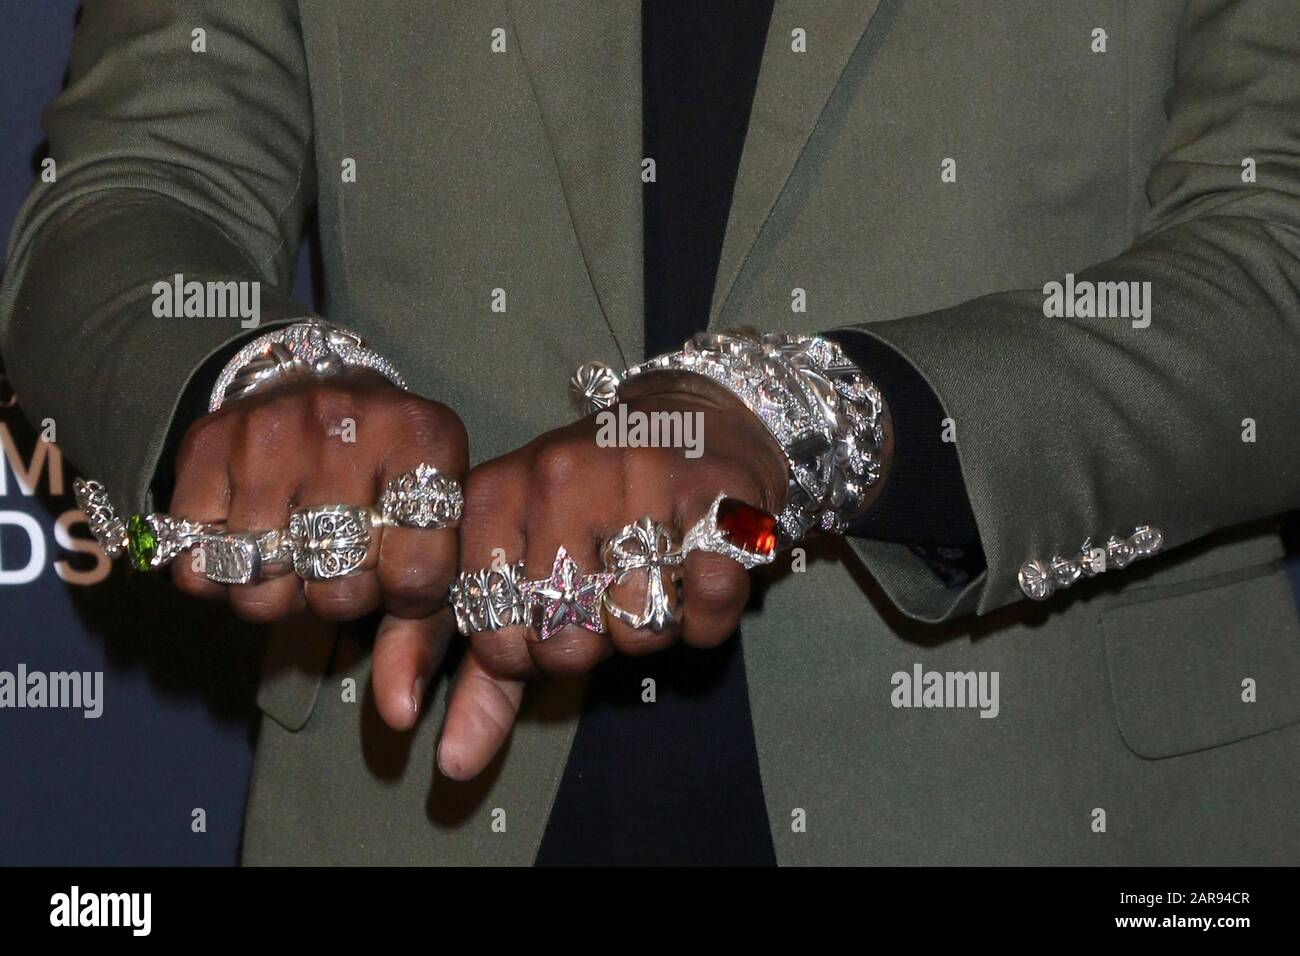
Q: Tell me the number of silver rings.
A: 8